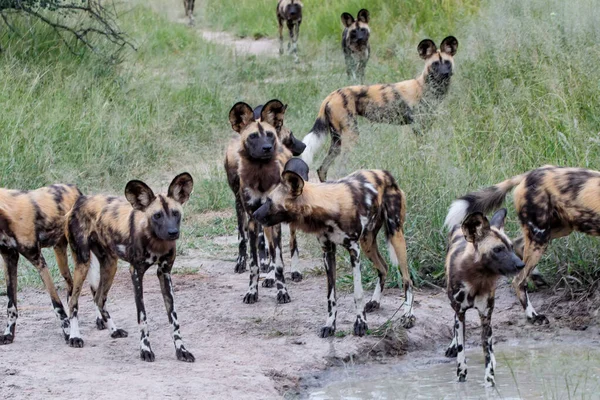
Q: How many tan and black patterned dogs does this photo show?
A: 11